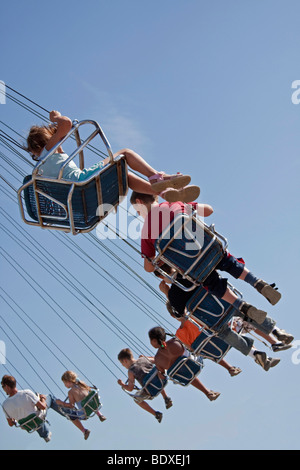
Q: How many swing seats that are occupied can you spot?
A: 8